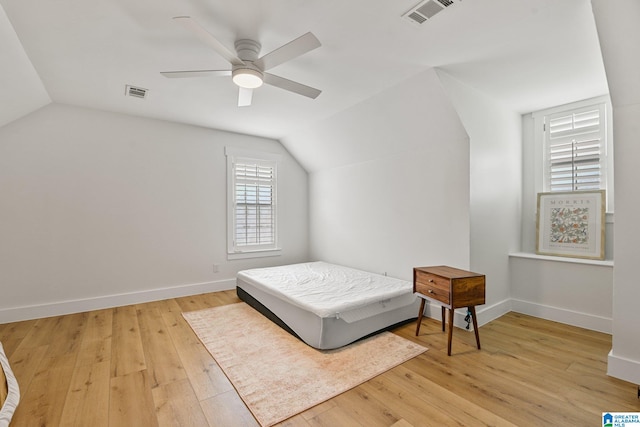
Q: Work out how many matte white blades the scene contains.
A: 5